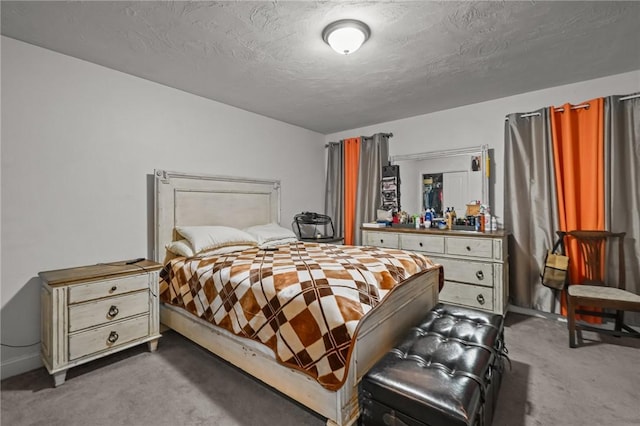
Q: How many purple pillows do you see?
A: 0